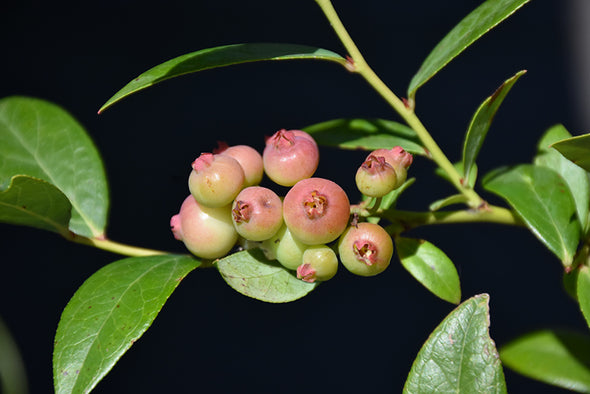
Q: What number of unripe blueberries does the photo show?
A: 11